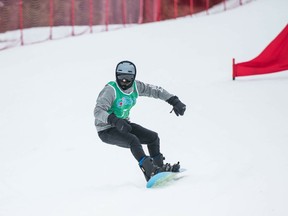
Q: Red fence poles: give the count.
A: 13